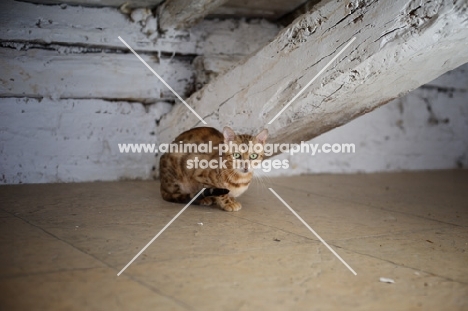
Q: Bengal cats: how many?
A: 1